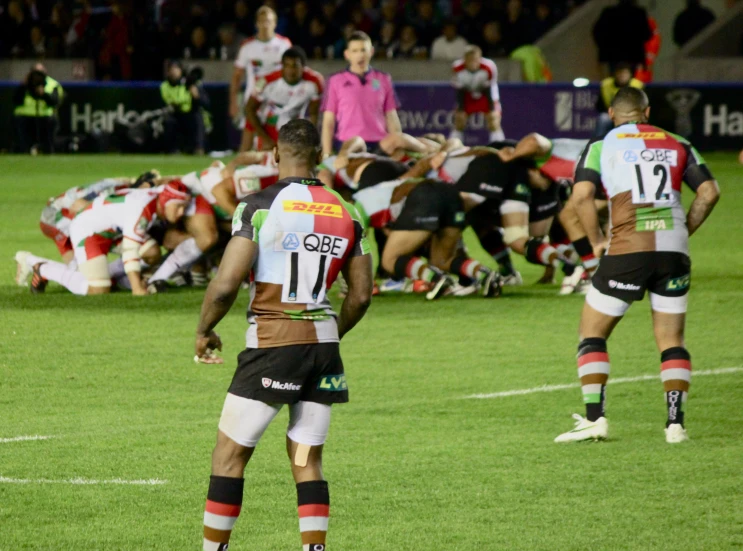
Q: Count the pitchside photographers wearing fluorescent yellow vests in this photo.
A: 2